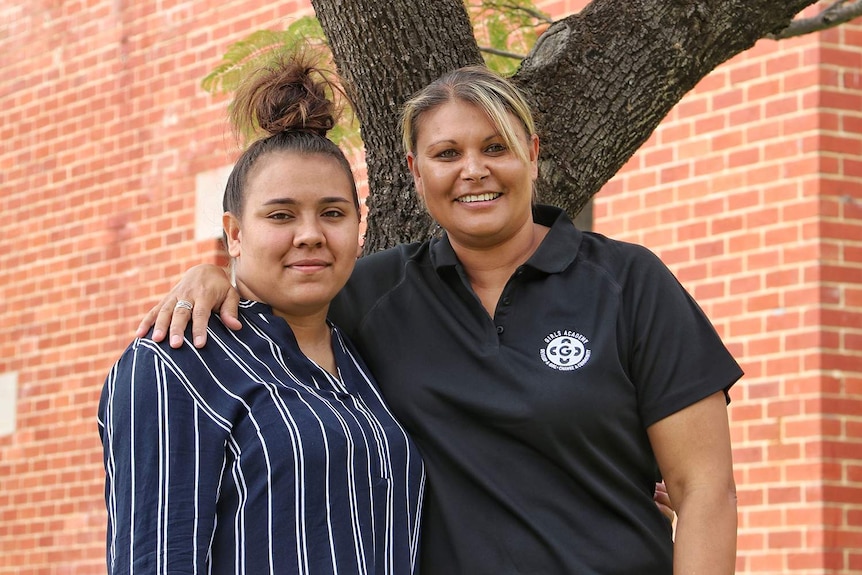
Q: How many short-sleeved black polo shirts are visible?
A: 1